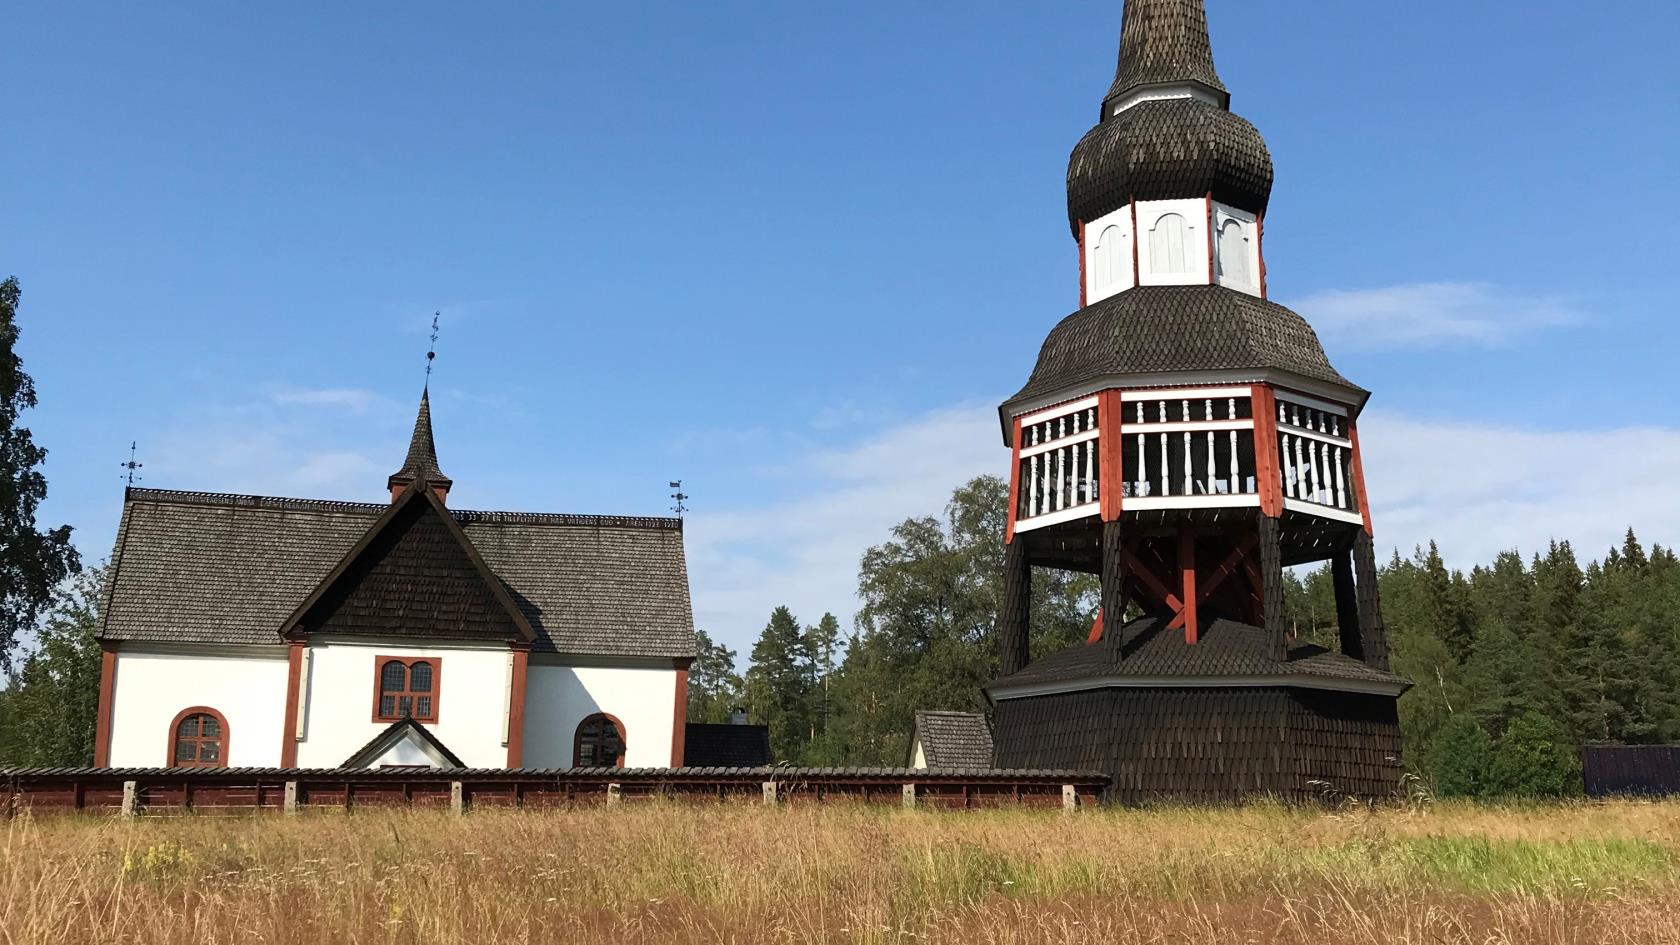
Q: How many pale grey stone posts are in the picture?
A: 7